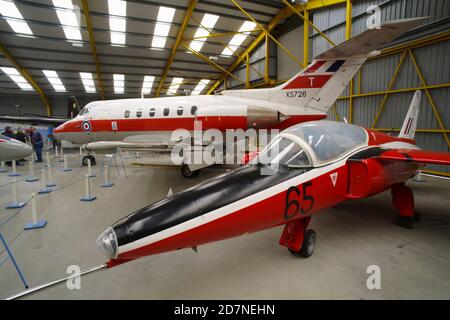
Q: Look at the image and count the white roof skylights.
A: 13